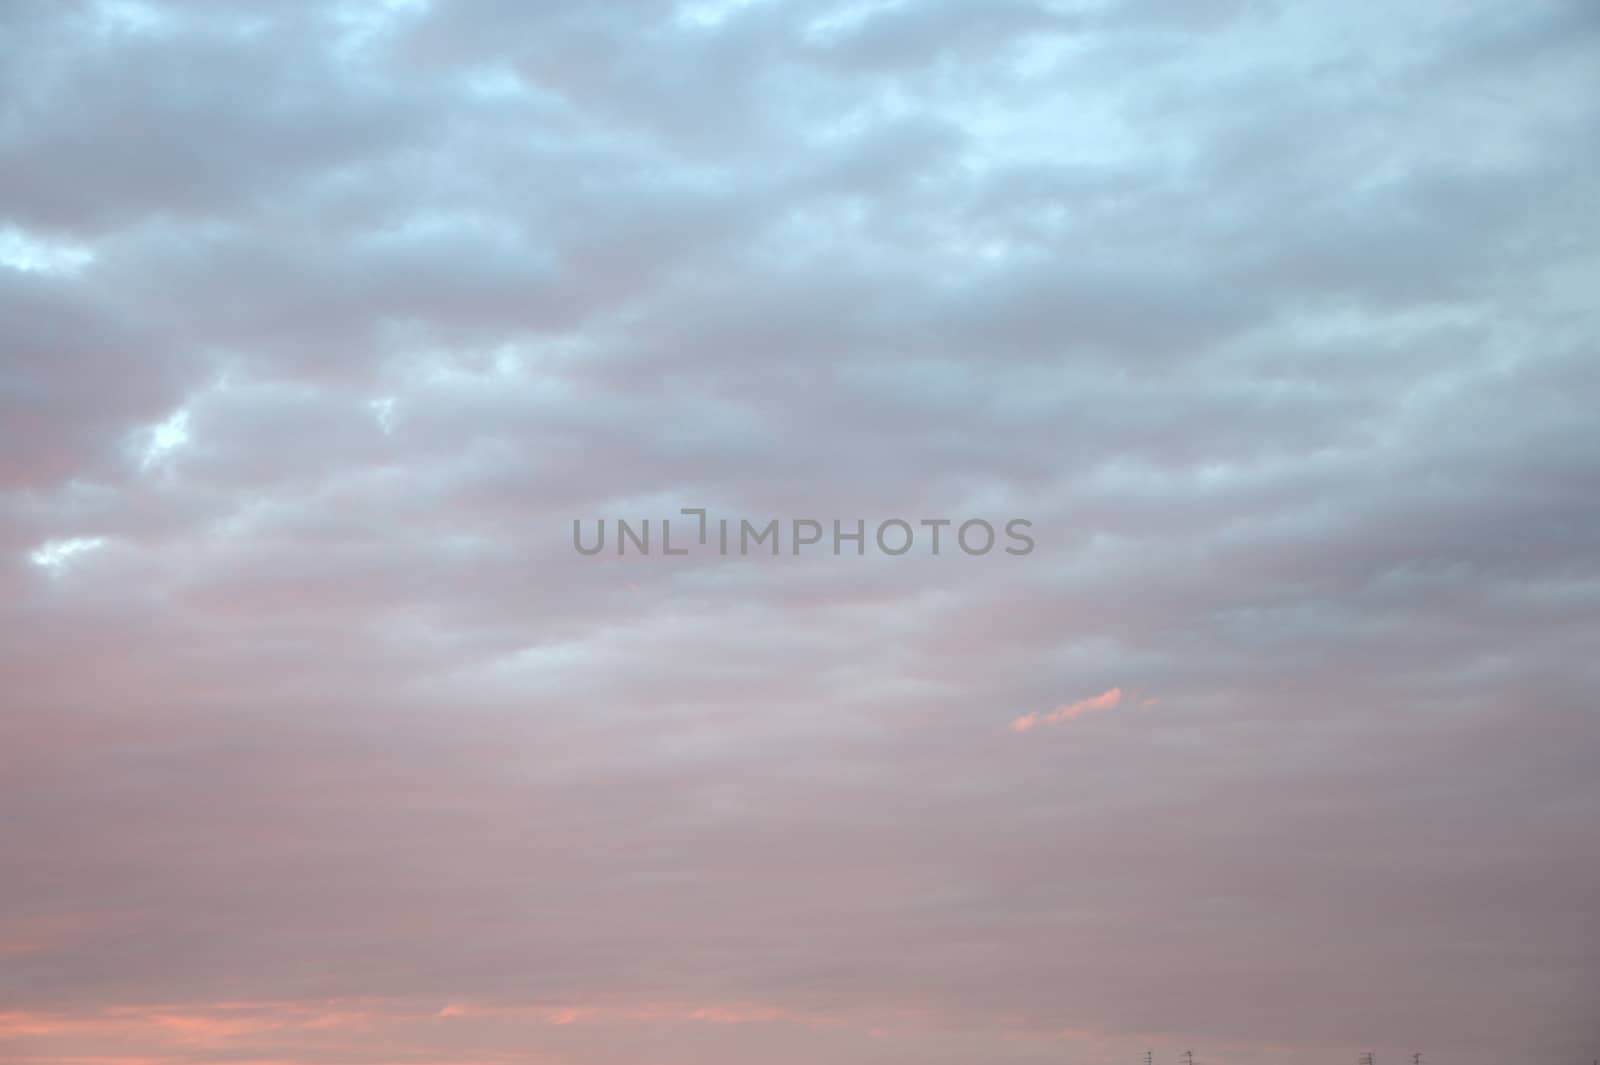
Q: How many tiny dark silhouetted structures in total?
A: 4